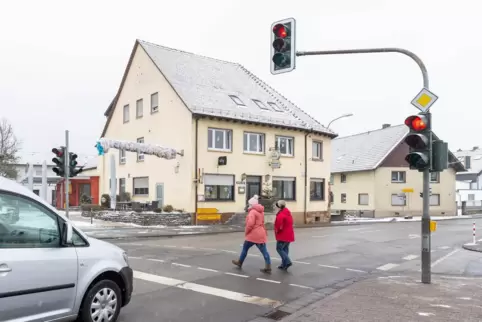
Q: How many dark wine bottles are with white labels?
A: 0